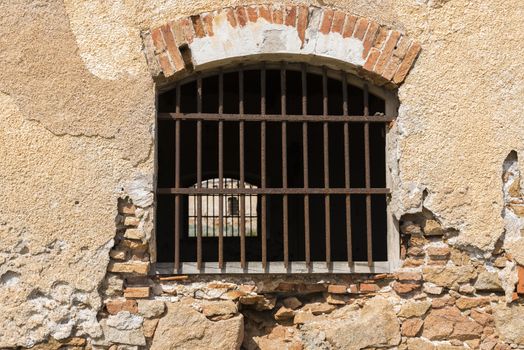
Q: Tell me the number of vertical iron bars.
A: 10